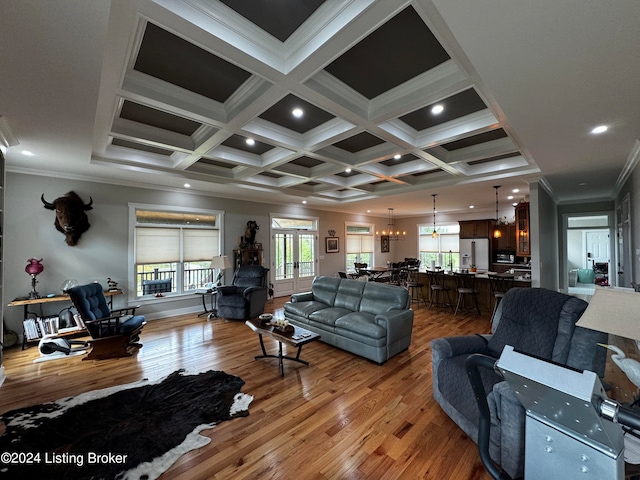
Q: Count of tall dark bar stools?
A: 4